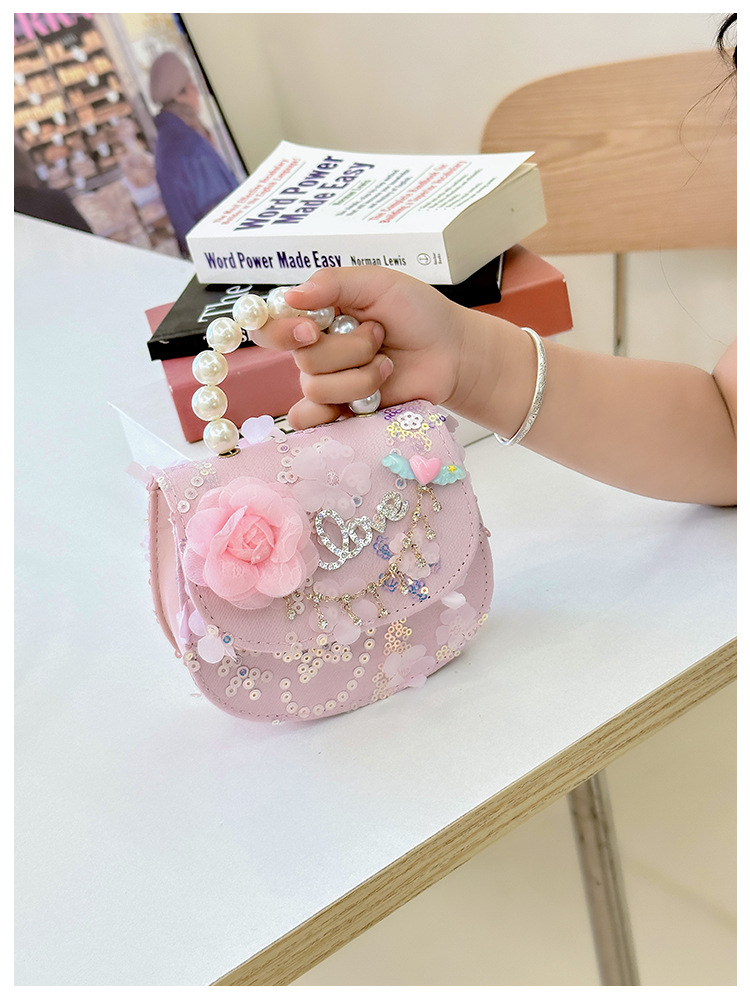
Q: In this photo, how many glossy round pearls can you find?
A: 9